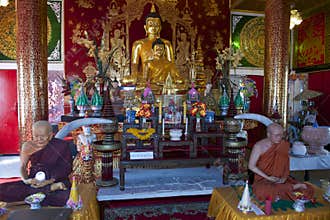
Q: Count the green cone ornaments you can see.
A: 4